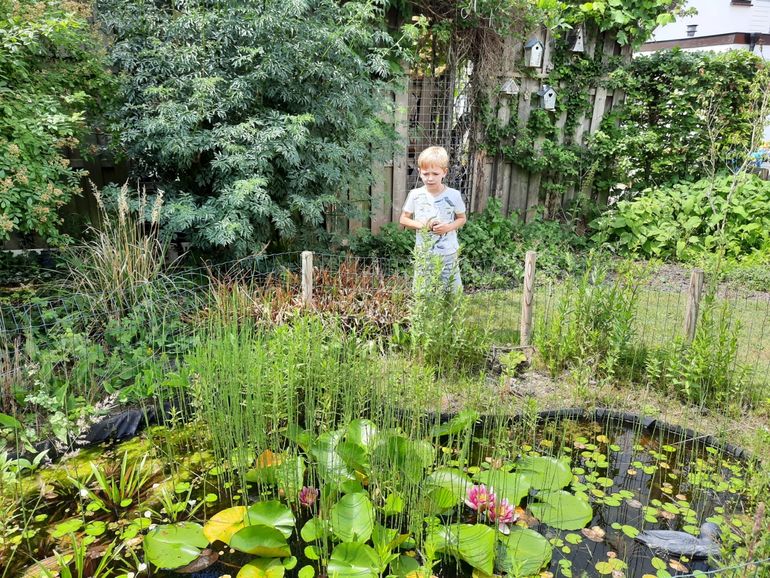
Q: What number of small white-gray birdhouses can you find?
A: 4